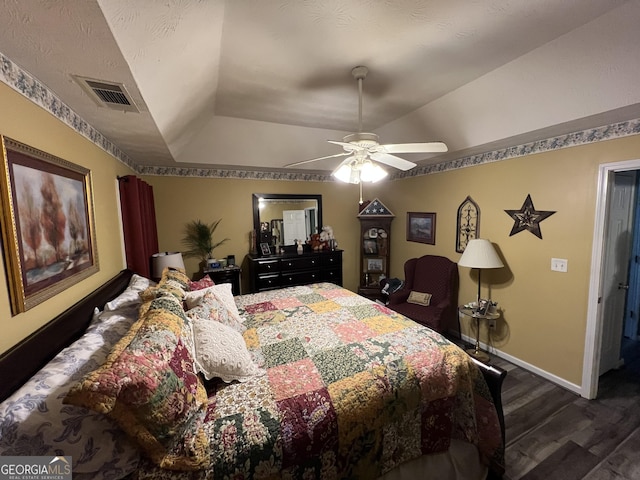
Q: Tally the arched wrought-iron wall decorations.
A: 1